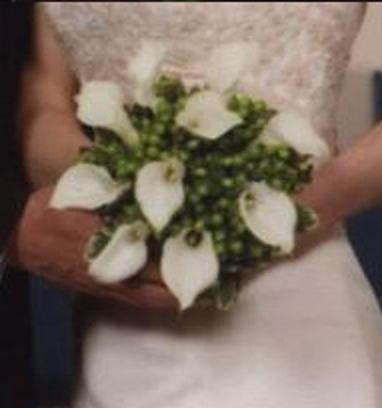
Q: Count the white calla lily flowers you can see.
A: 10